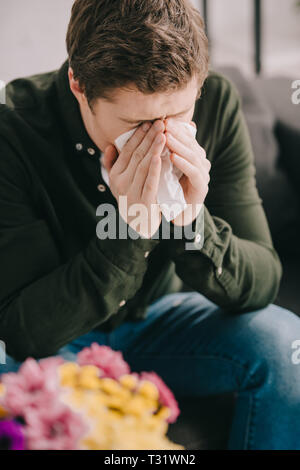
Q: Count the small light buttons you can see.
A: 7